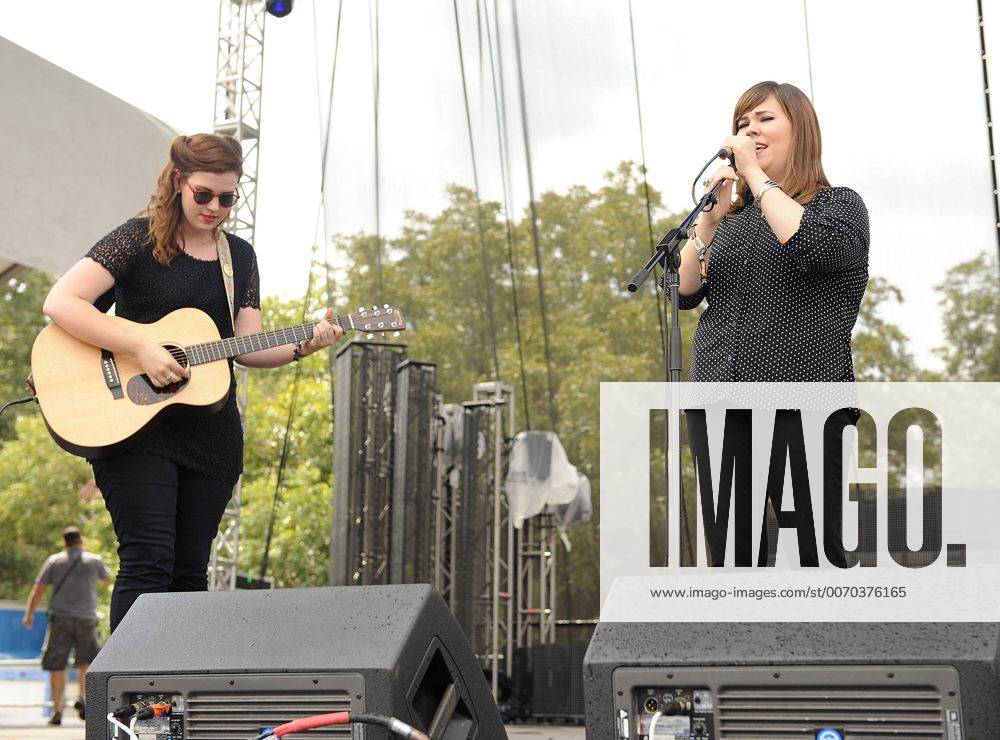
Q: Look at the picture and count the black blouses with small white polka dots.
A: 1